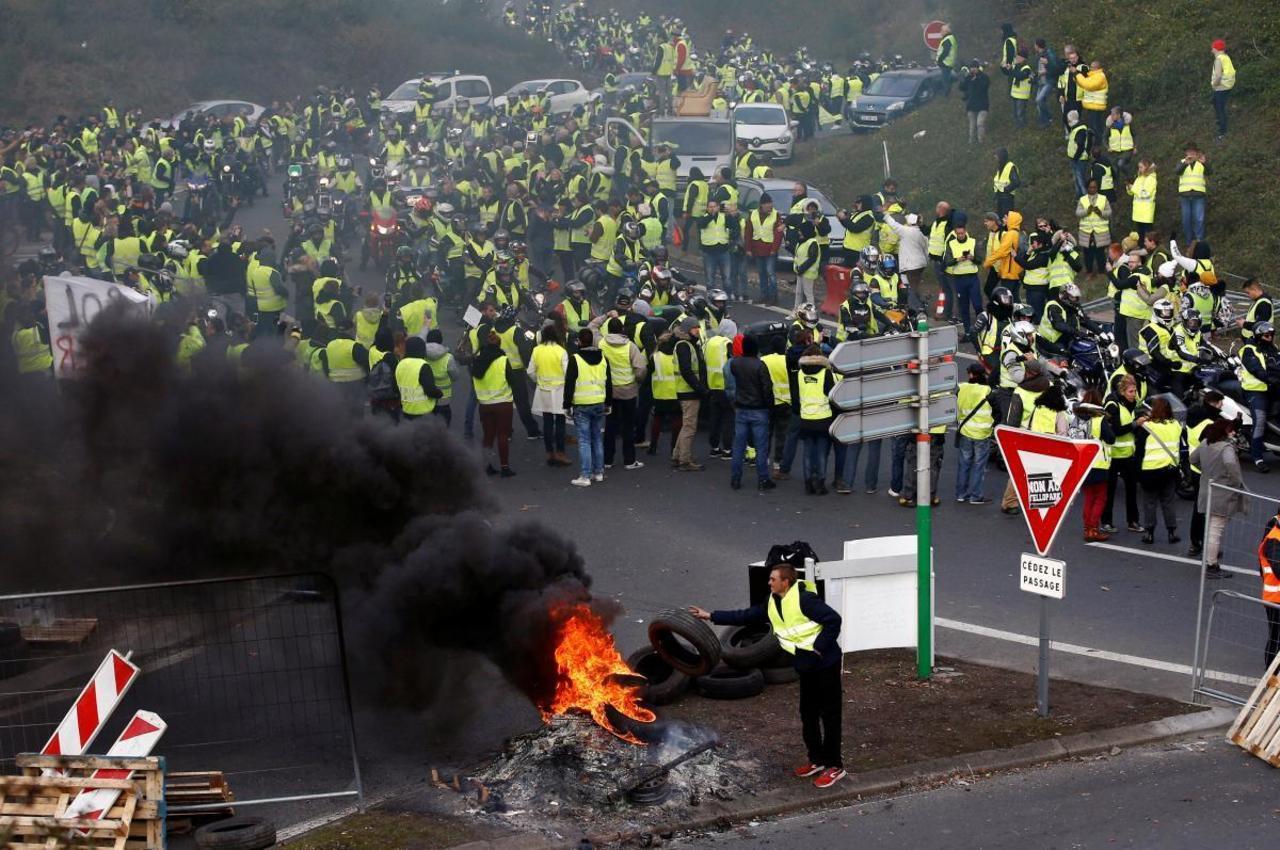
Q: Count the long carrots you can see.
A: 0